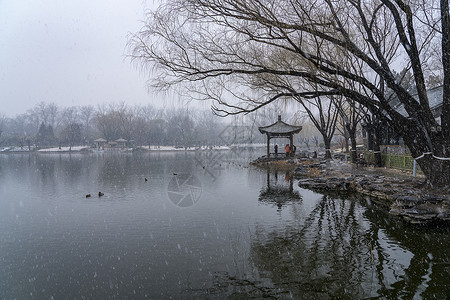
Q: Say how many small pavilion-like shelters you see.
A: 3